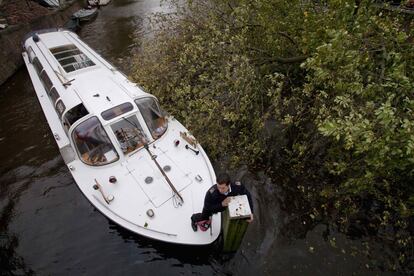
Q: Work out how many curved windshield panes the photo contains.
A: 2